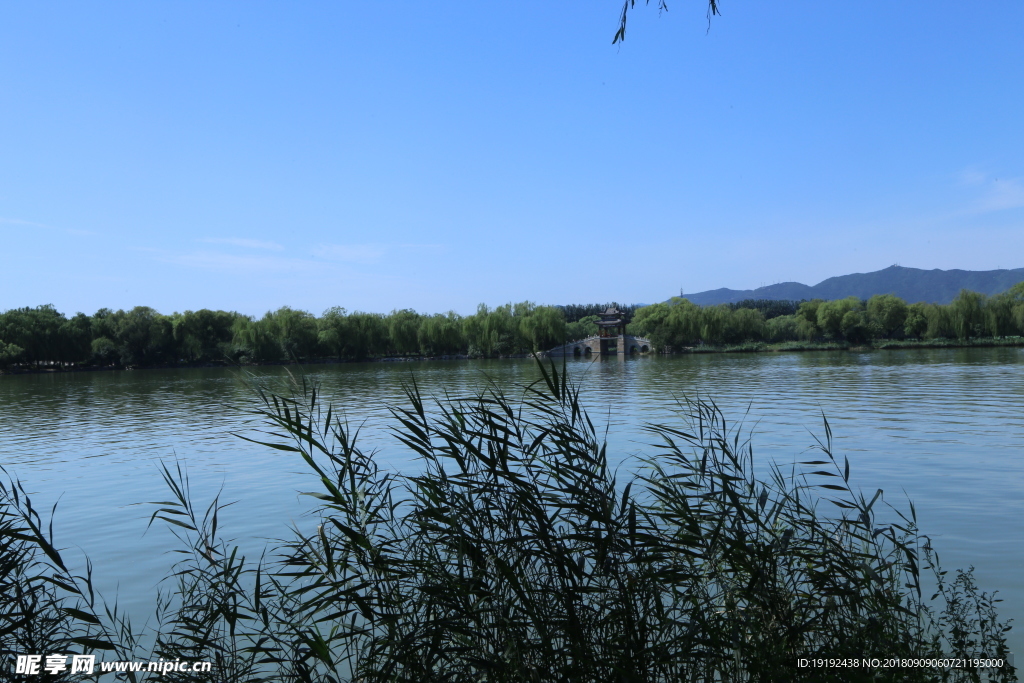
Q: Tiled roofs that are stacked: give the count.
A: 2